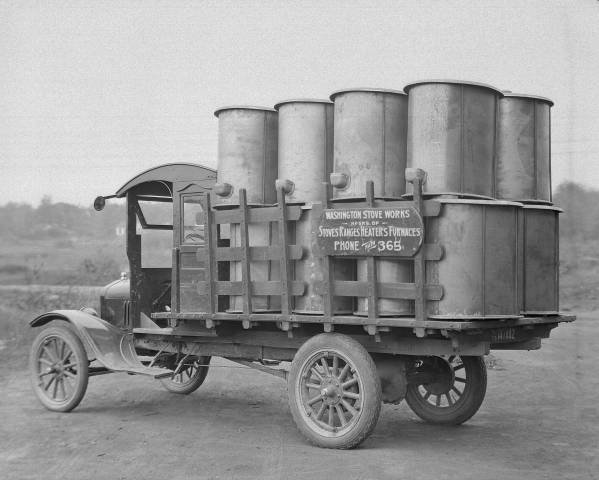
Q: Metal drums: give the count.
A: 10